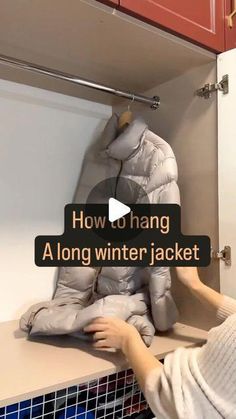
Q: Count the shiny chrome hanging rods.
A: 1